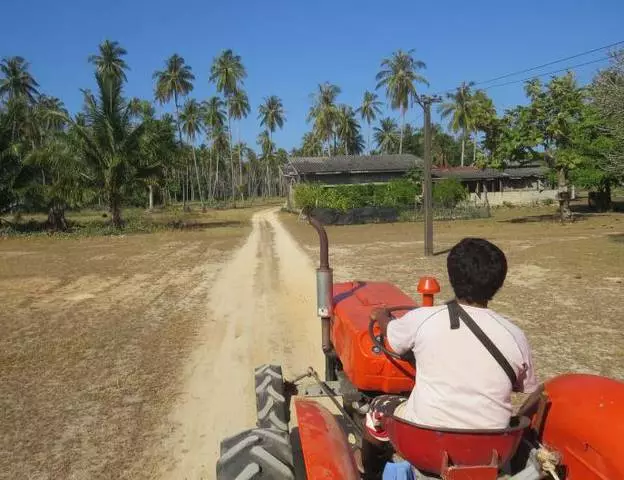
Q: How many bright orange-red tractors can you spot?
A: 1